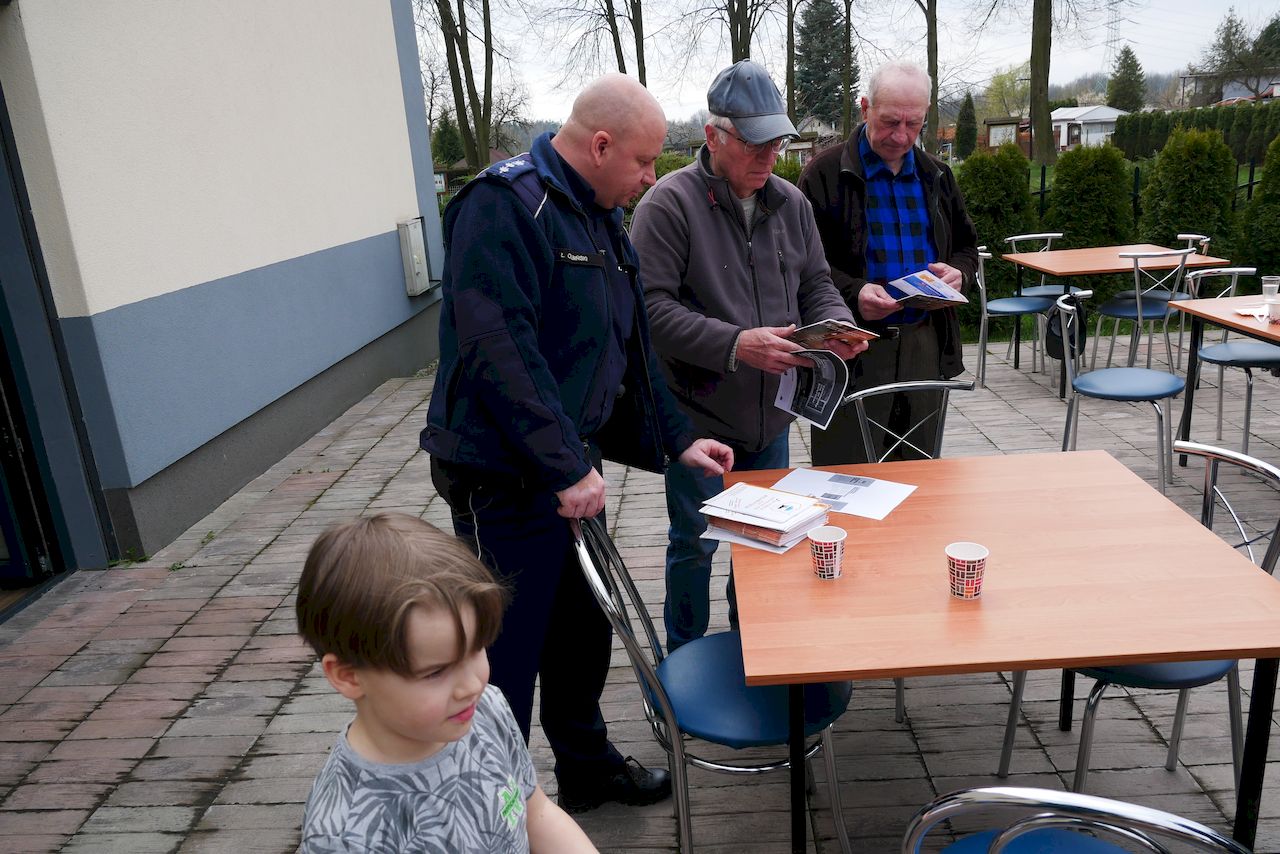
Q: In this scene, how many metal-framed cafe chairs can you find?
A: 10